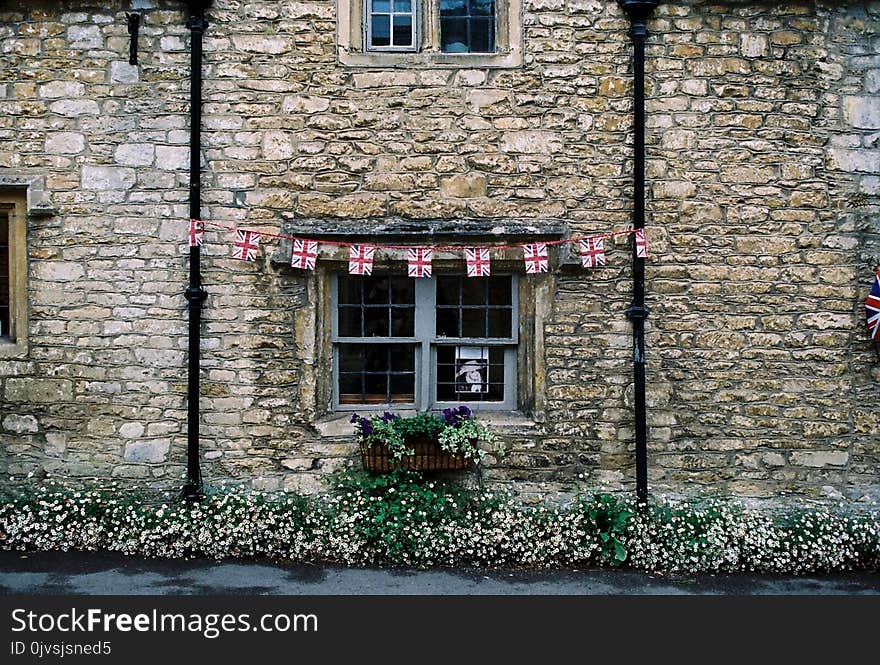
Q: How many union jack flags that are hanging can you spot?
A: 10